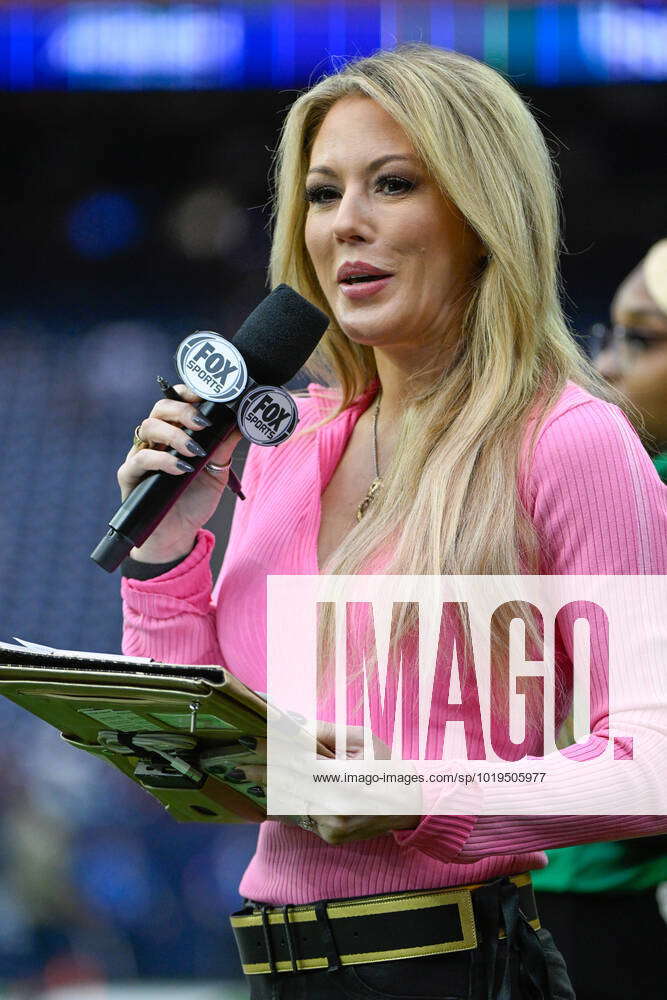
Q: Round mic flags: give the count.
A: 2